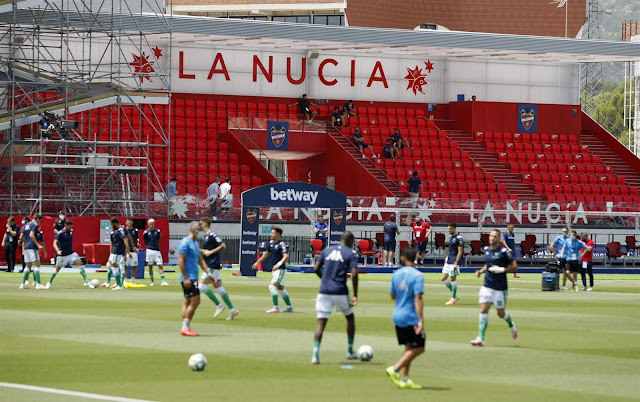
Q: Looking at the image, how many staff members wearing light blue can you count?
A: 4